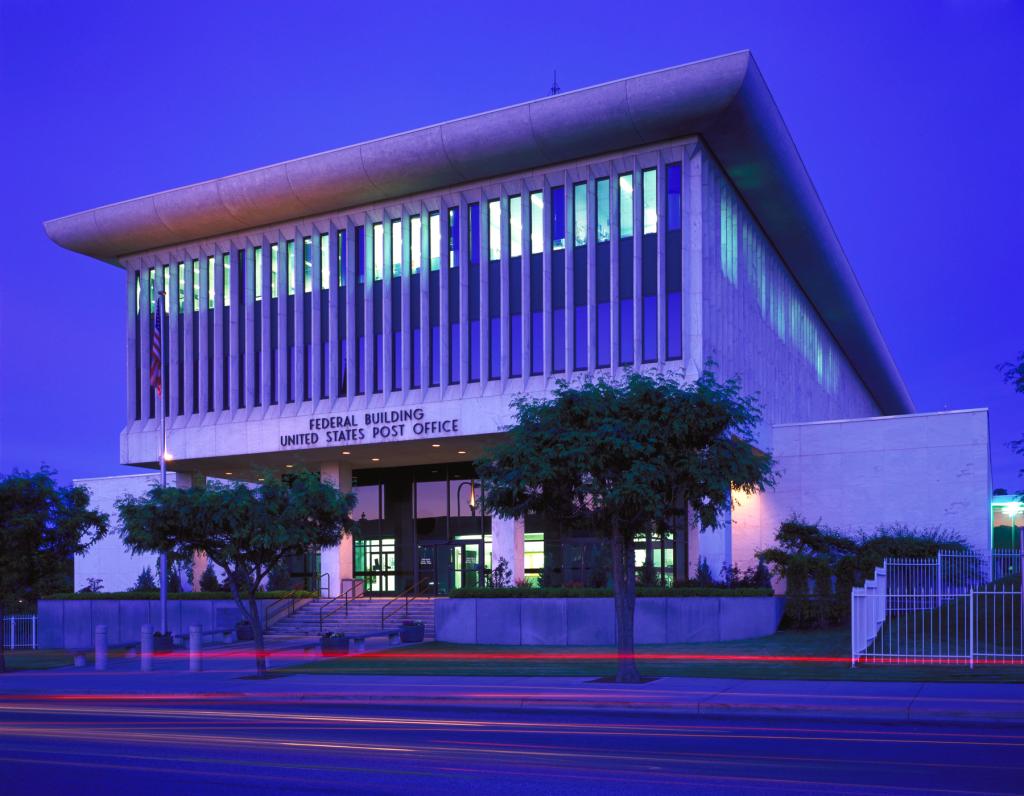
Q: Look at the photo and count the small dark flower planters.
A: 4